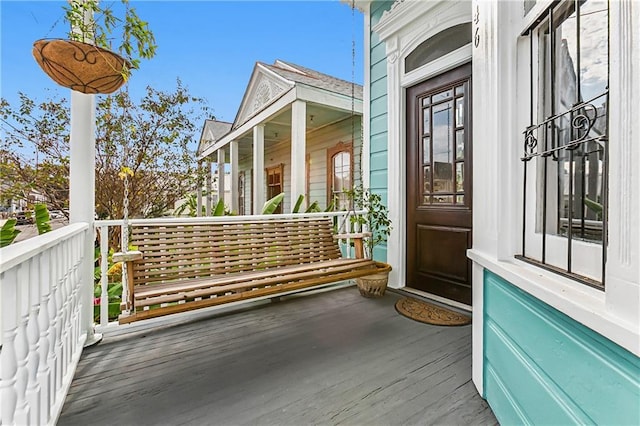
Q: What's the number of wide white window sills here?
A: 1